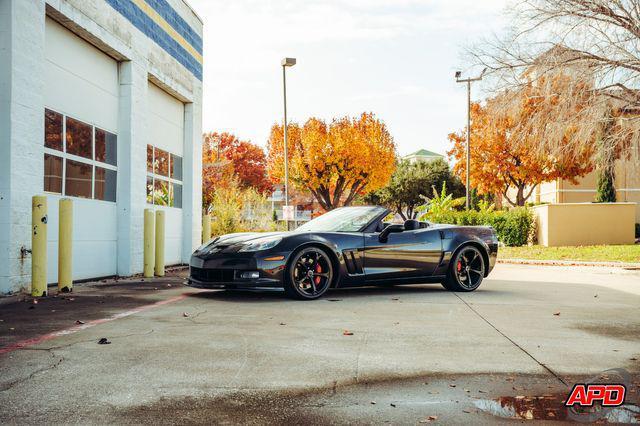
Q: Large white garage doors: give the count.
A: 2